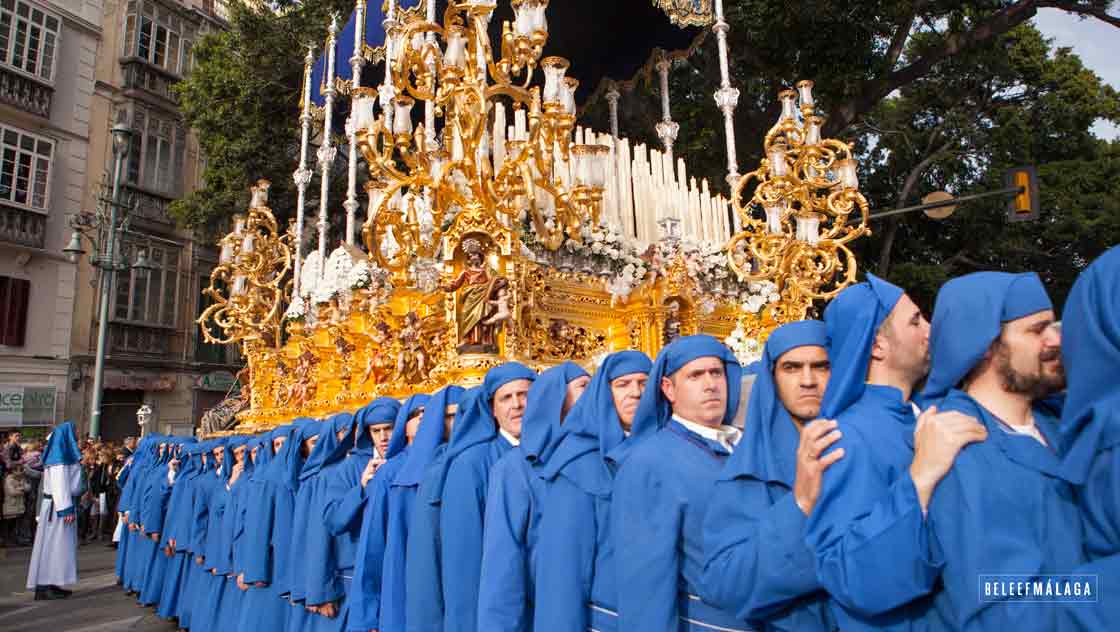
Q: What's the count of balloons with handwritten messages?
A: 0